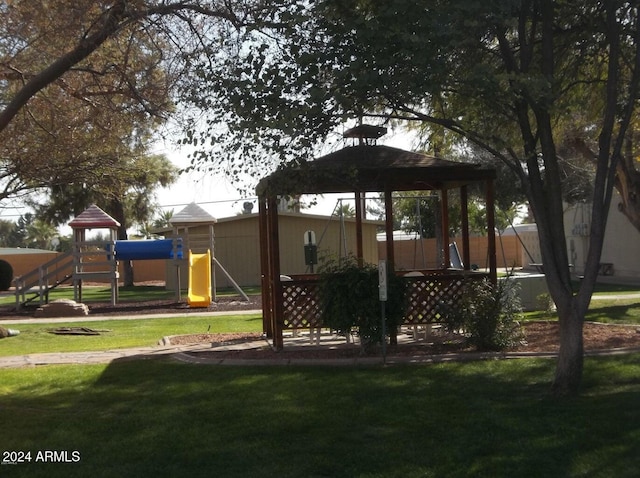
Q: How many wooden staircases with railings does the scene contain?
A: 1